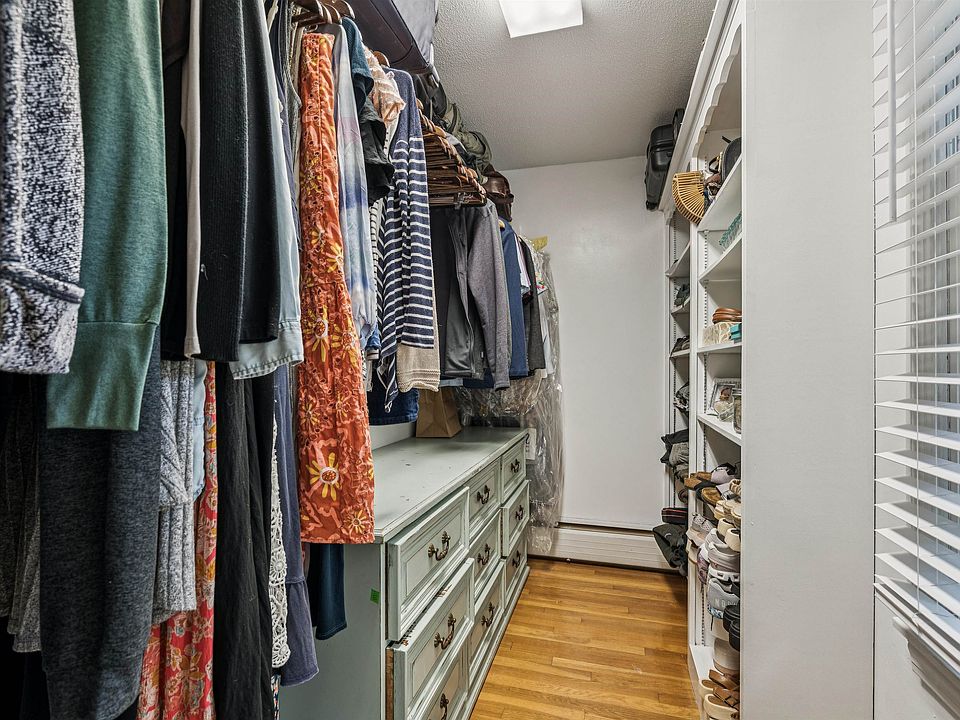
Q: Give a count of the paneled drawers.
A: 9